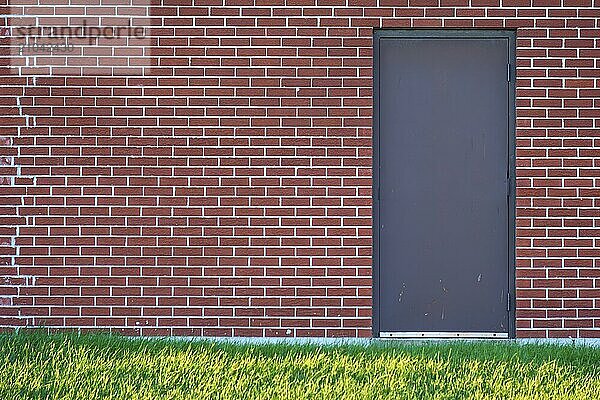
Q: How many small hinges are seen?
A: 3